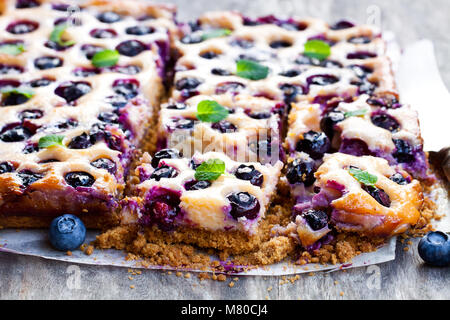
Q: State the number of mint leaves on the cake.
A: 12